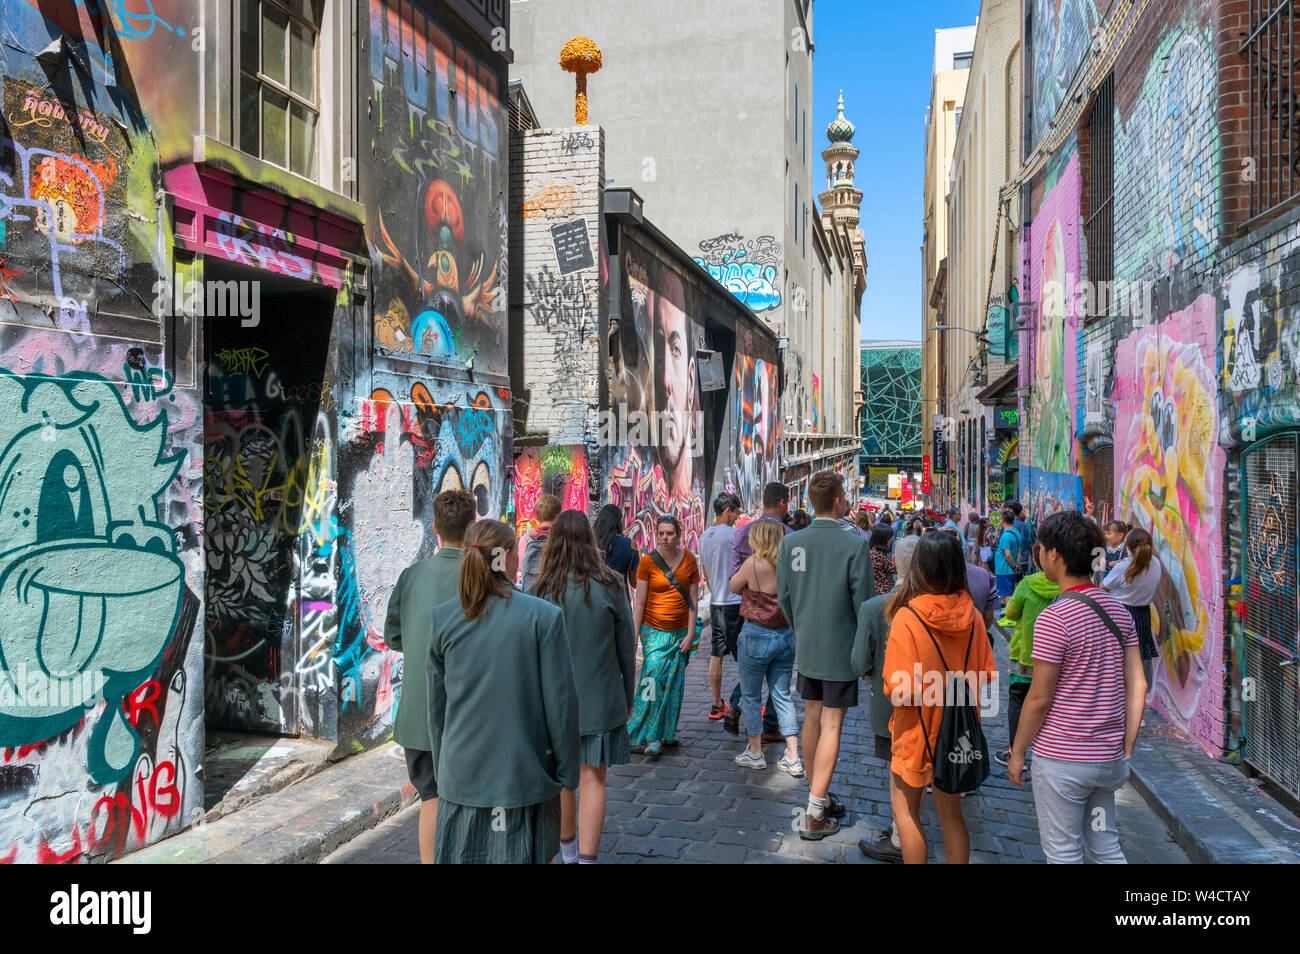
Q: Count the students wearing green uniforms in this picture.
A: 5